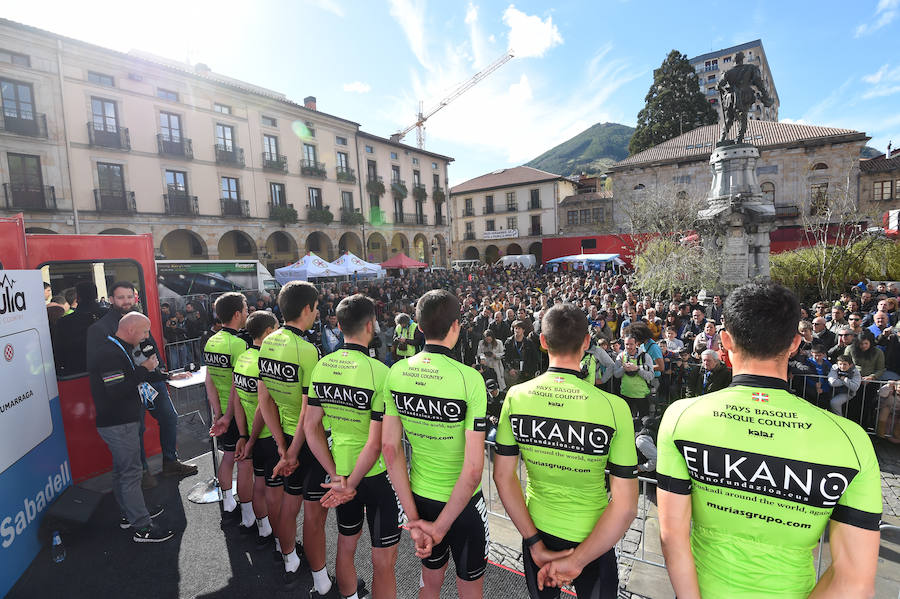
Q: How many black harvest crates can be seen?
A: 0